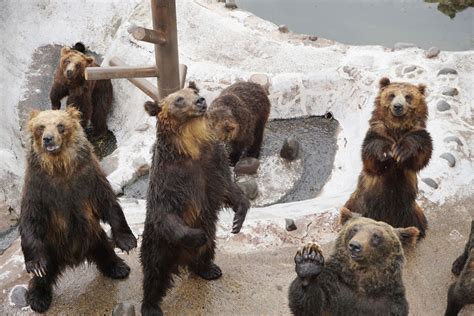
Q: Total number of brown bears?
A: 7